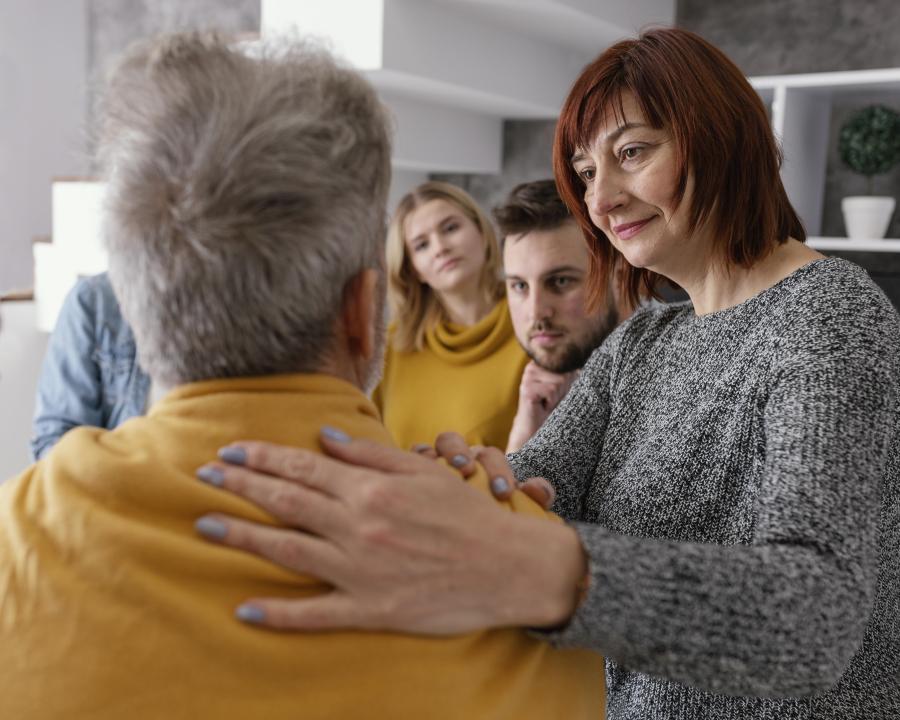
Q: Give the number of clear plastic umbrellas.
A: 0